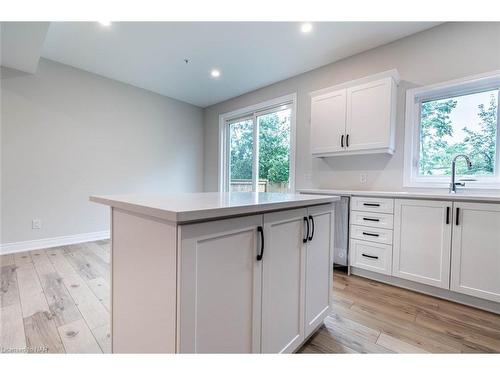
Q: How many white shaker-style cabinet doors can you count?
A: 7